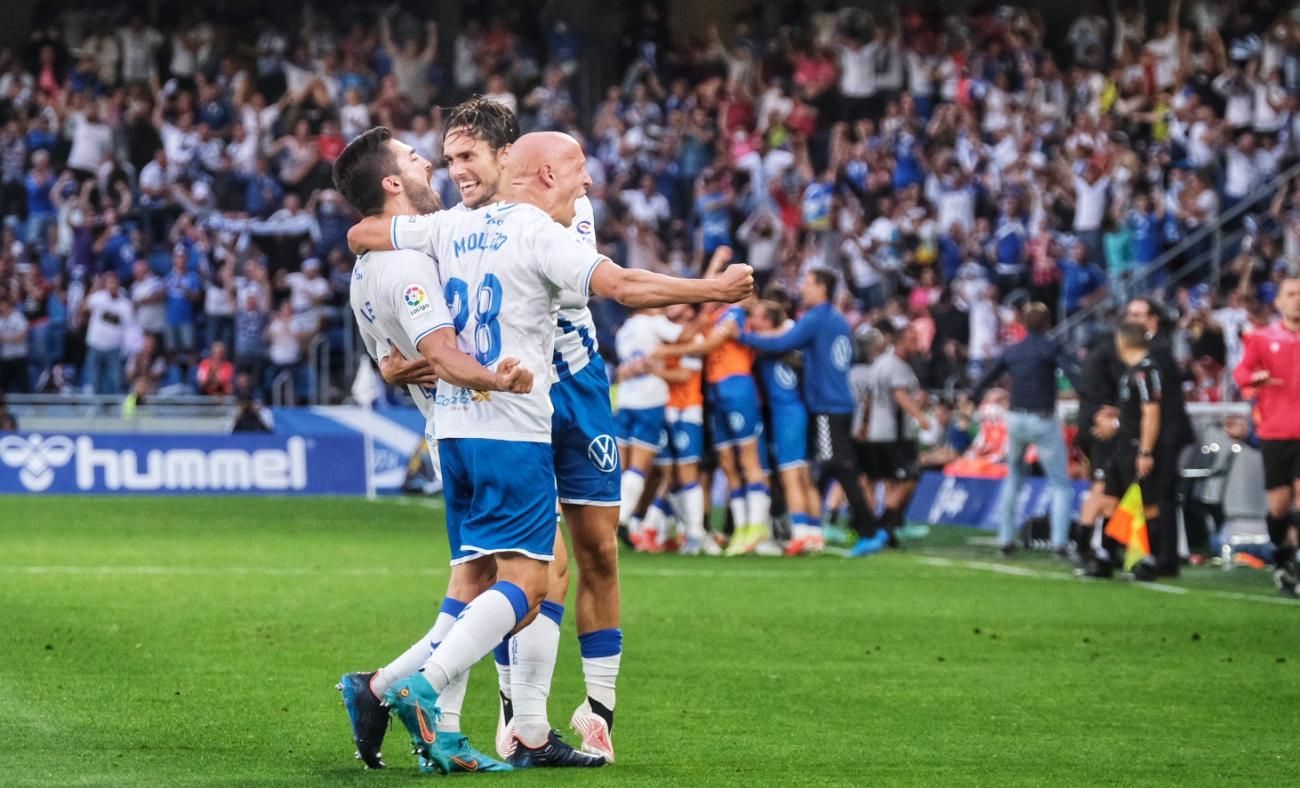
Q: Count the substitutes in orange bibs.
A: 2